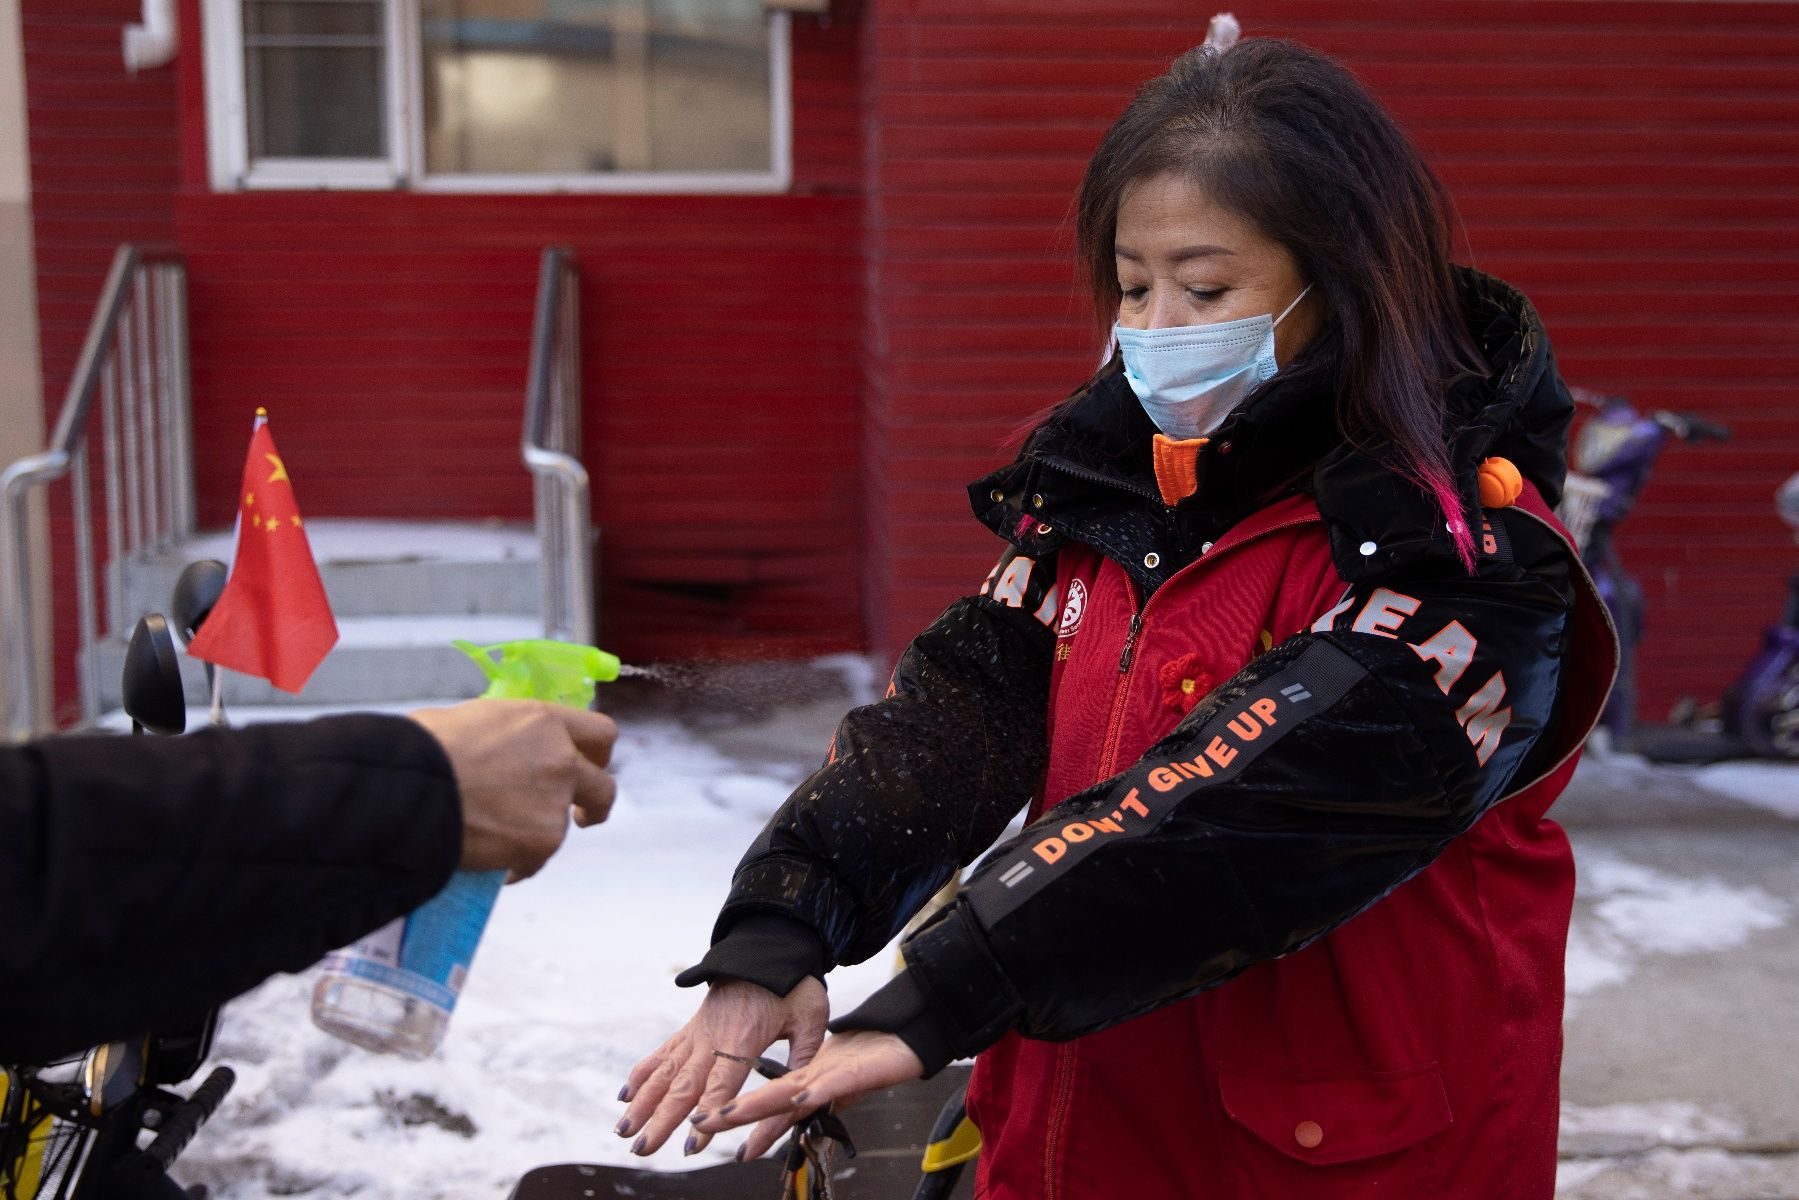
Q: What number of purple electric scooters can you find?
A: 2